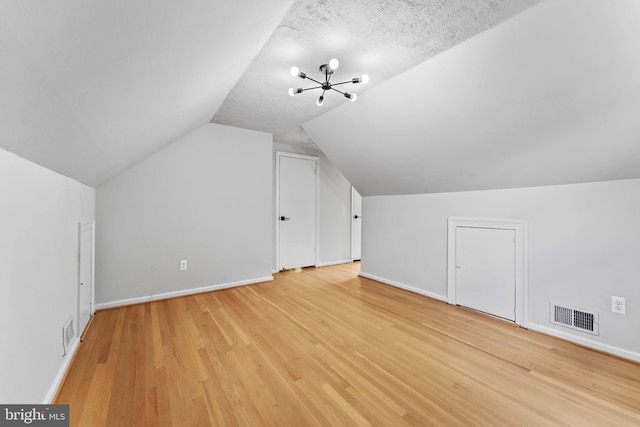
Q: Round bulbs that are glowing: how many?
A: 6